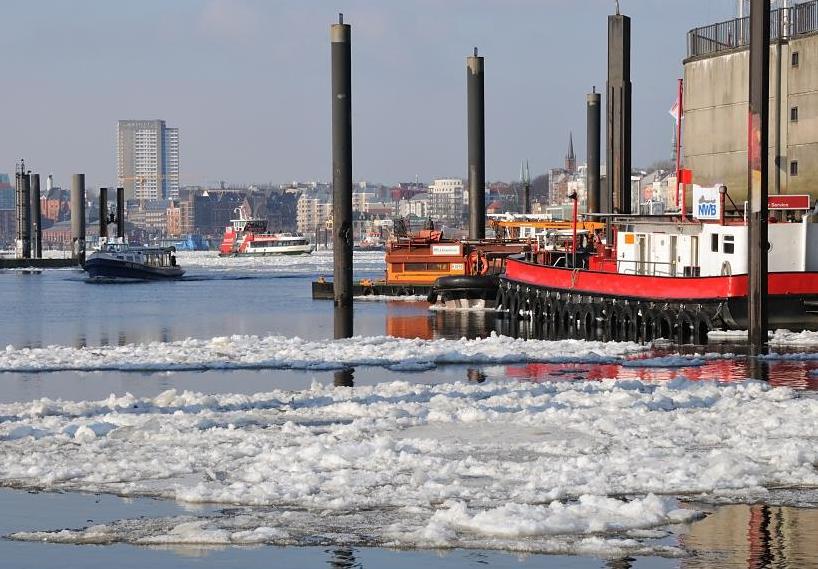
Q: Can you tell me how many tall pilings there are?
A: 10